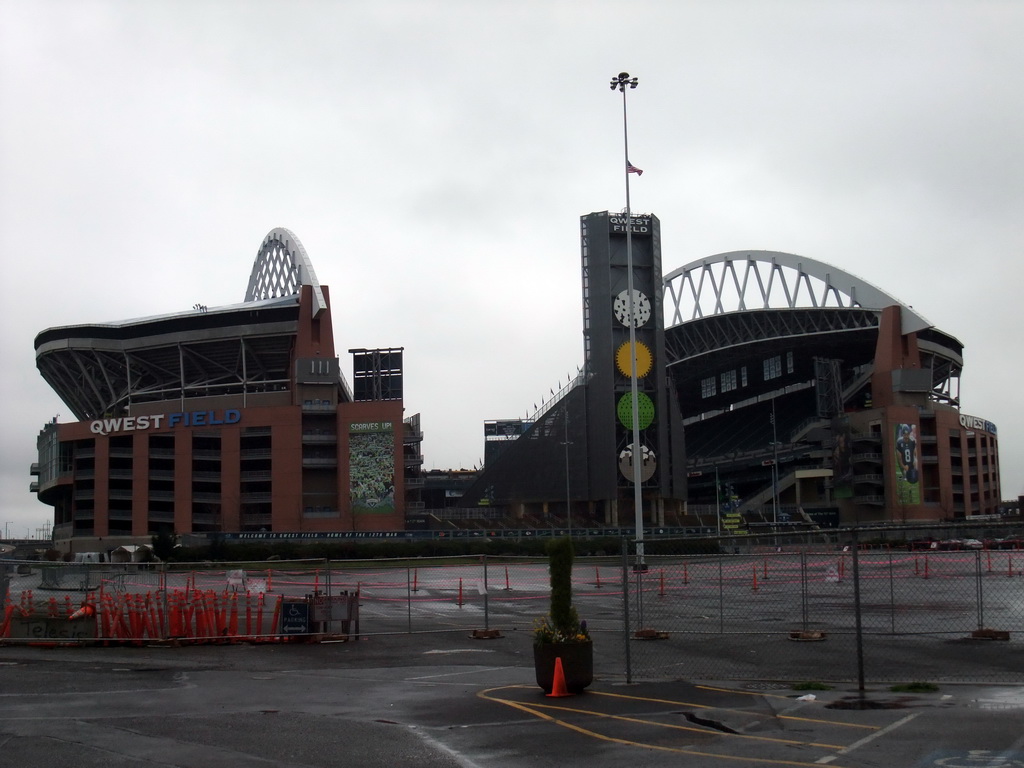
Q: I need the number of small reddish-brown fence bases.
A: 4